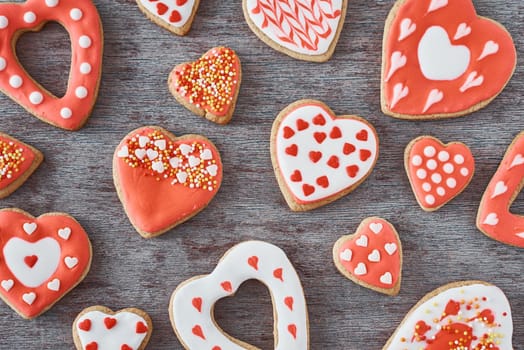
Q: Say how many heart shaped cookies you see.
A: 15